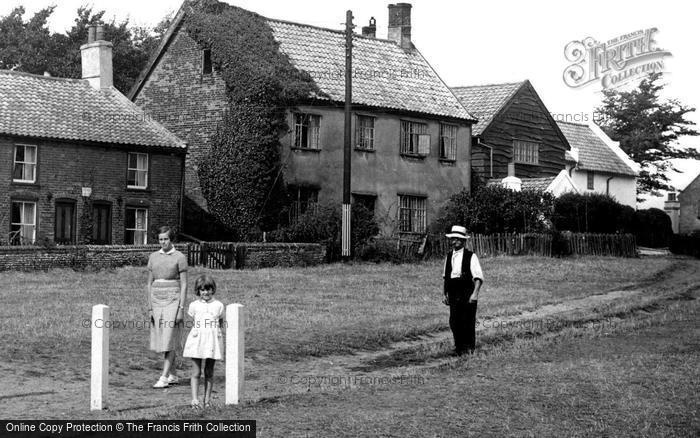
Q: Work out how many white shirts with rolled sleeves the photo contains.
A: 1